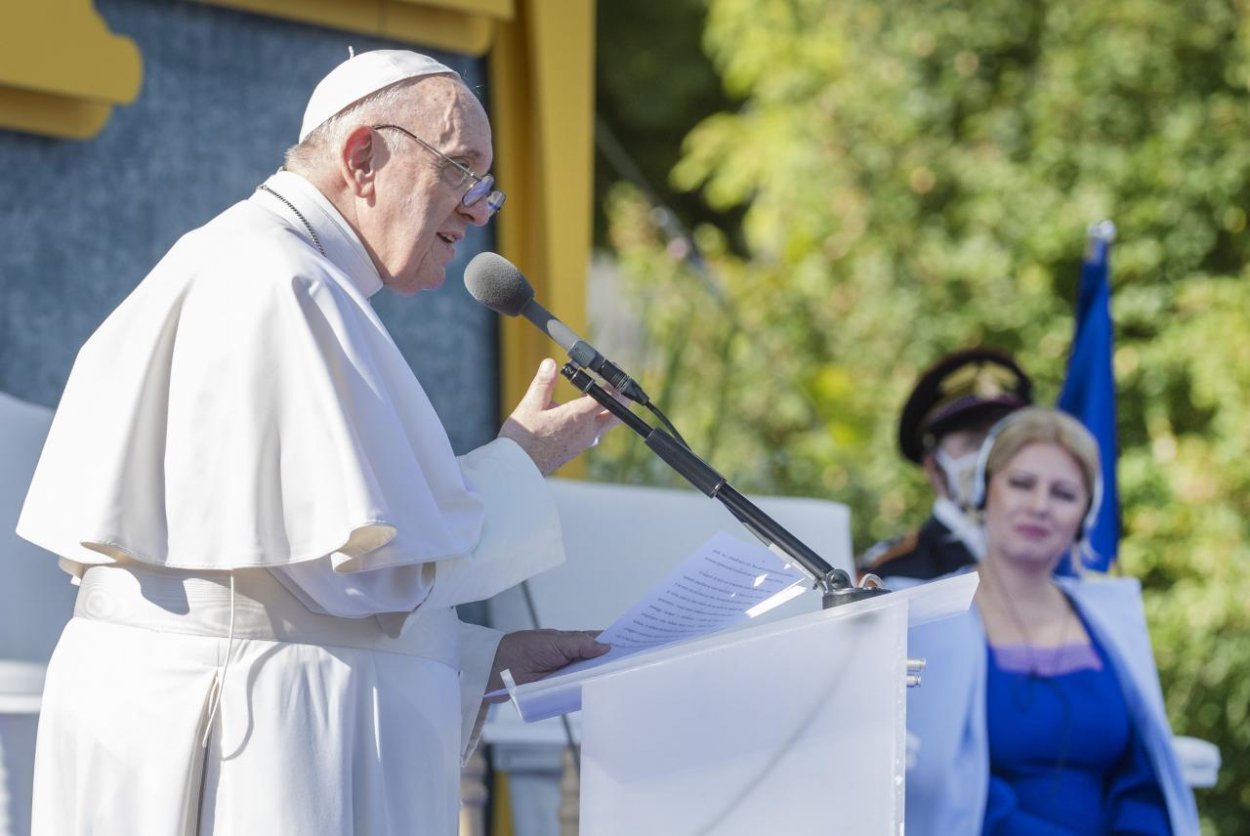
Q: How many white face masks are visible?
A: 1